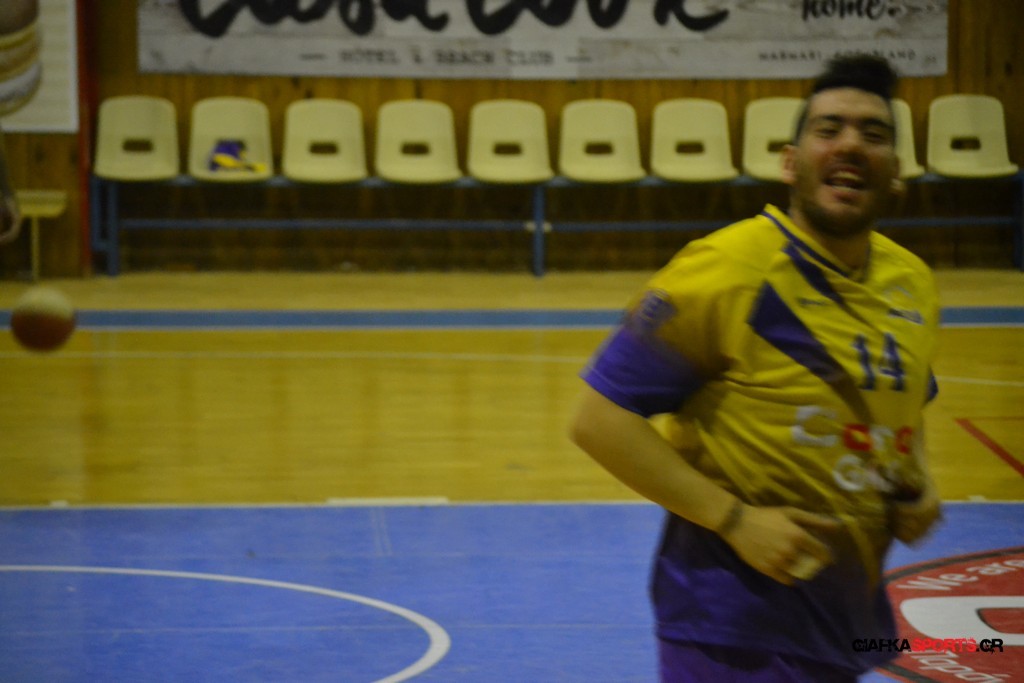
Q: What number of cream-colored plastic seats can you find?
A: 10